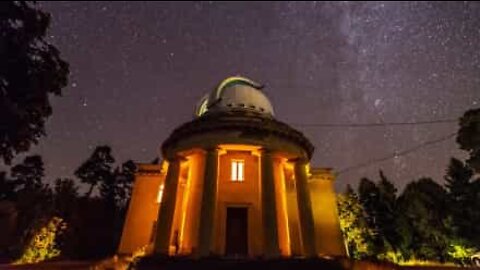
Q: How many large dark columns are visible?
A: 4